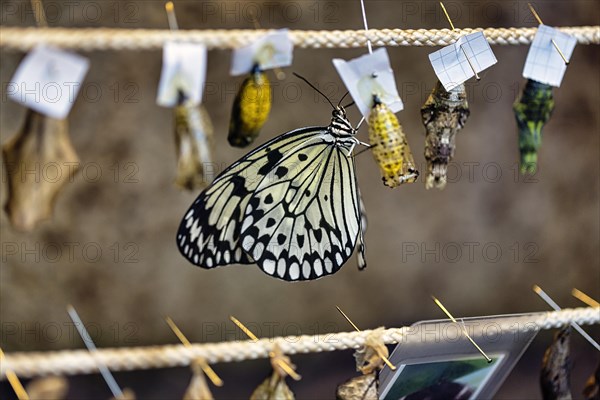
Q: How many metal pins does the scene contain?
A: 14